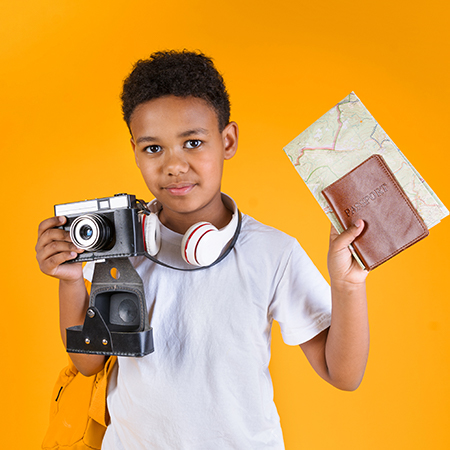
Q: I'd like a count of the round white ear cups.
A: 2